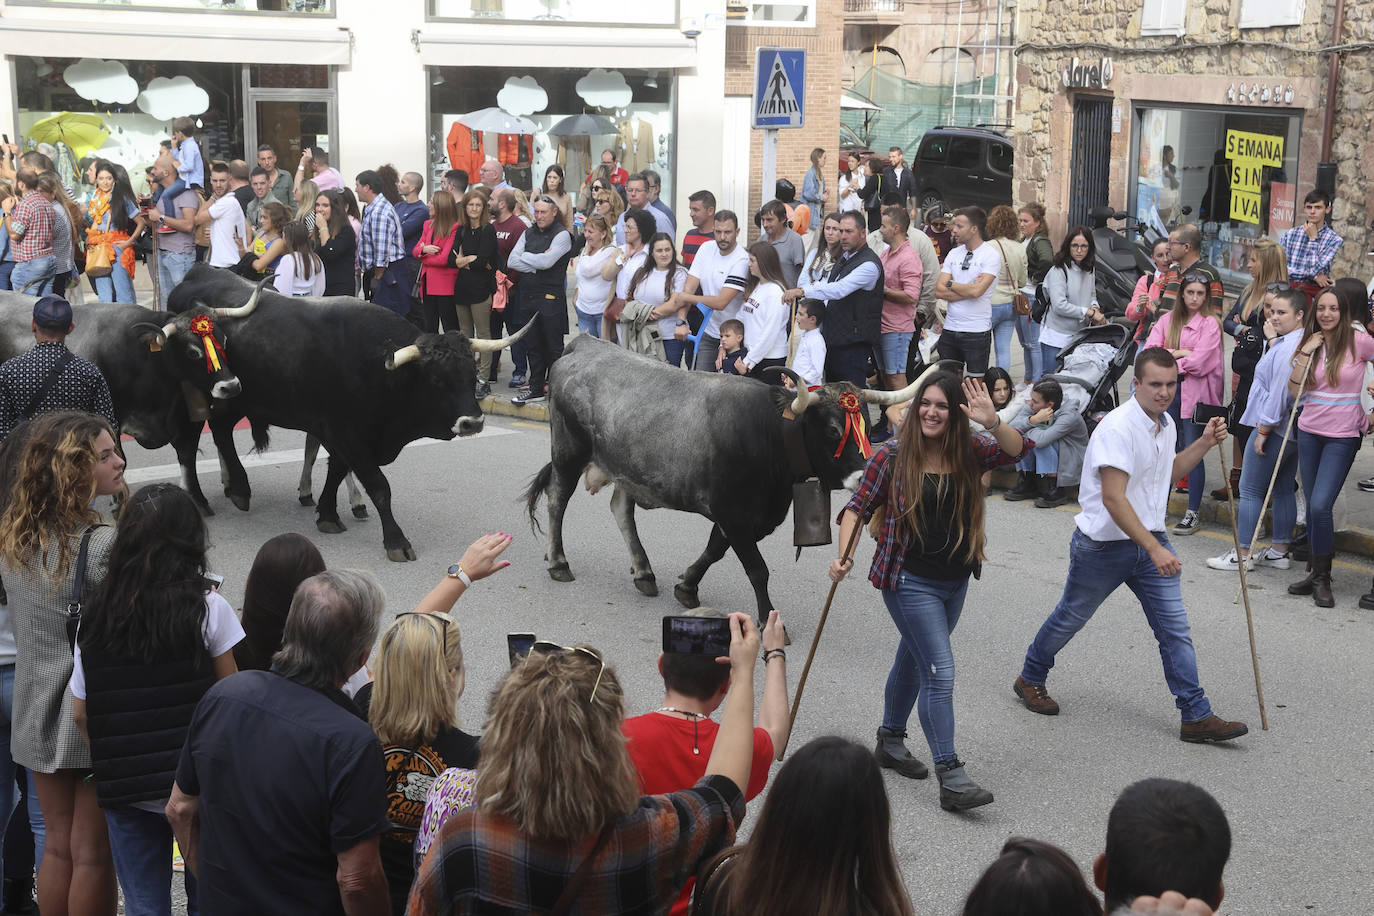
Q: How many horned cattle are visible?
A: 3